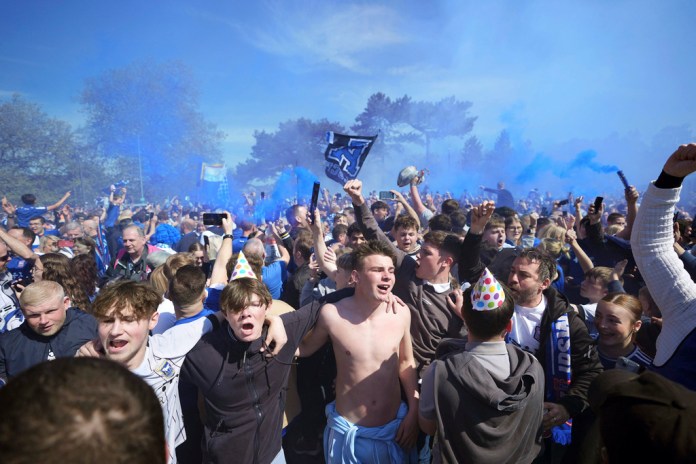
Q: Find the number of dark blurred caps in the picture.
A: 1